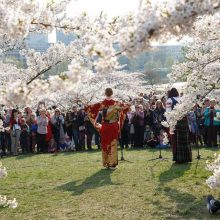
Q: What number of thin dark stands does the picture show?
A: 3